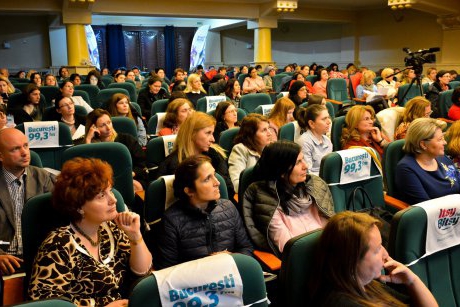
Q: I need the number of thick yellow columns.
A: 2